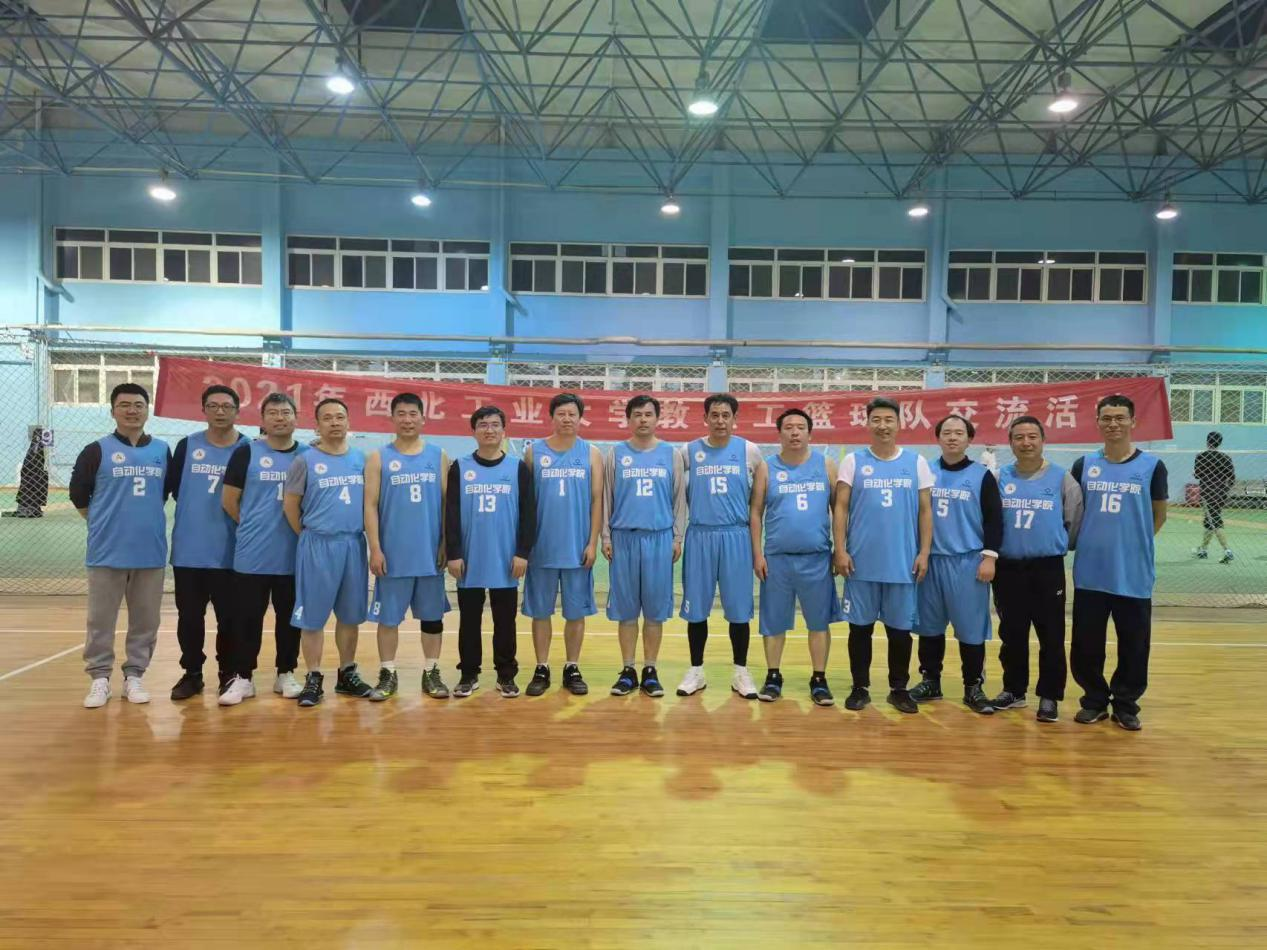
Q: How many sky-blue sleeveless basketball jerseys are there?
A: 14